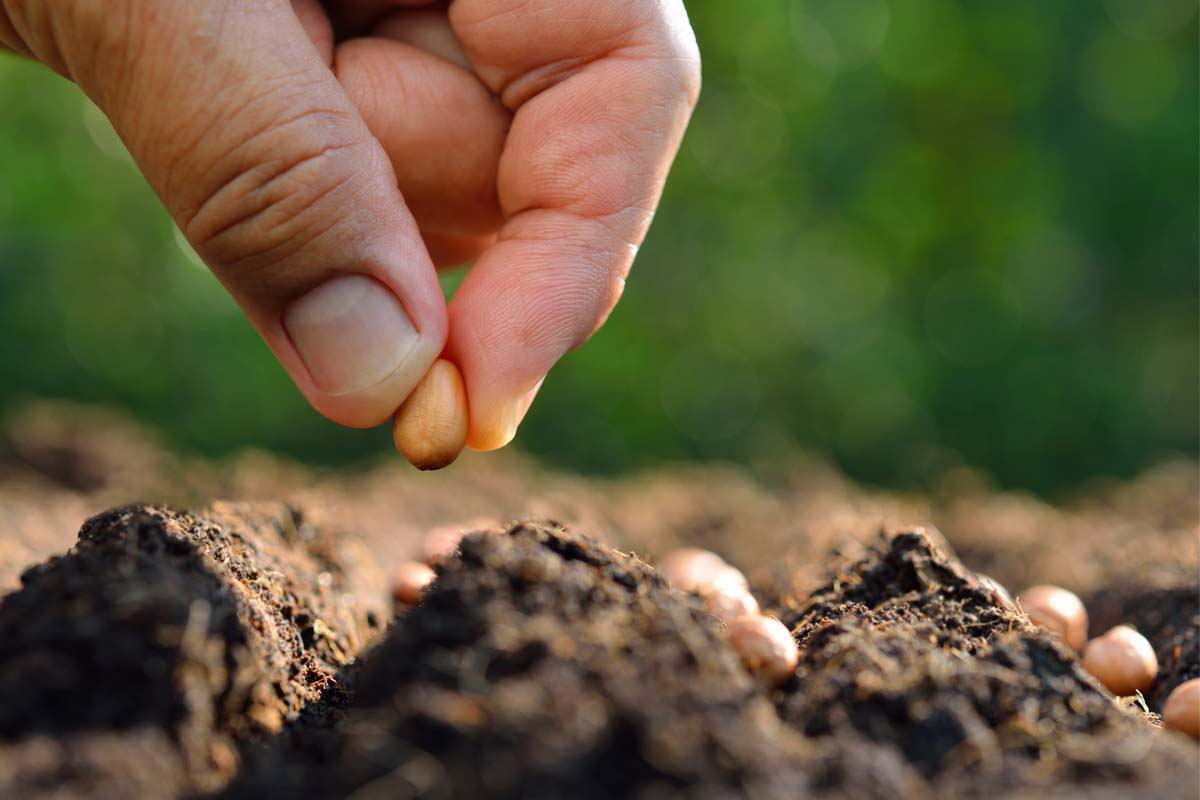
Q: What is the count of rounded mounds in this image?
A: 3